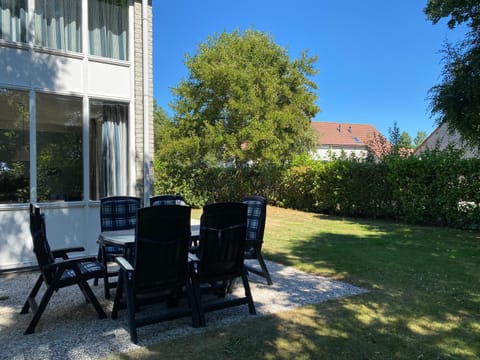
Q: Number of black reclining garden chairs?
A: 6